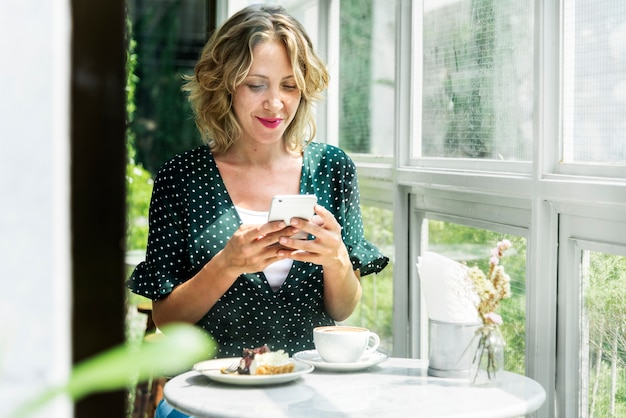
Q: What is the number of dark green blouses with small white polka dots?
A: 1